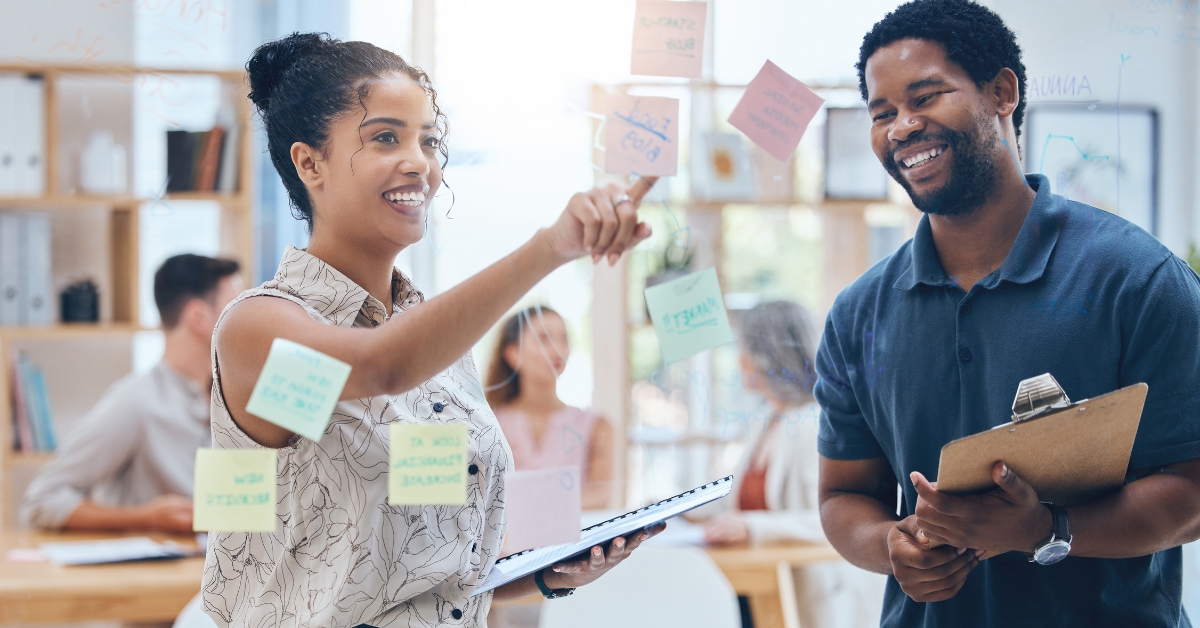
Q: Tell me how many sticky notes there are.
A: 8